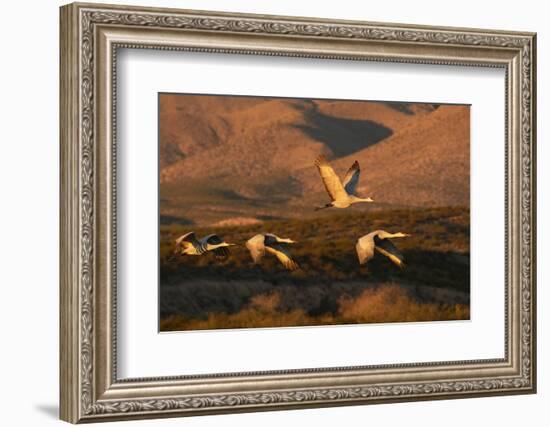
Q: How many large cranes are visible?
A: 4